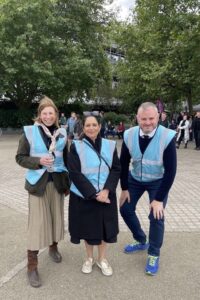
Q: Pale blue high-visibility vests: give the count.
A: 3